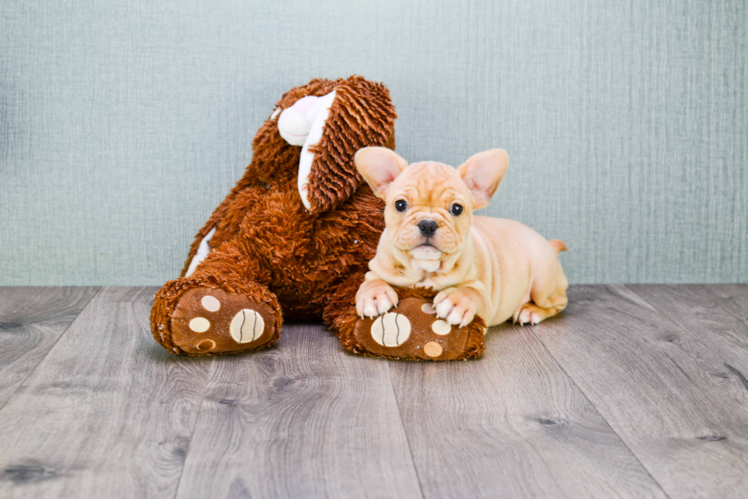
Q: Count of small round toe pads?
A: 6